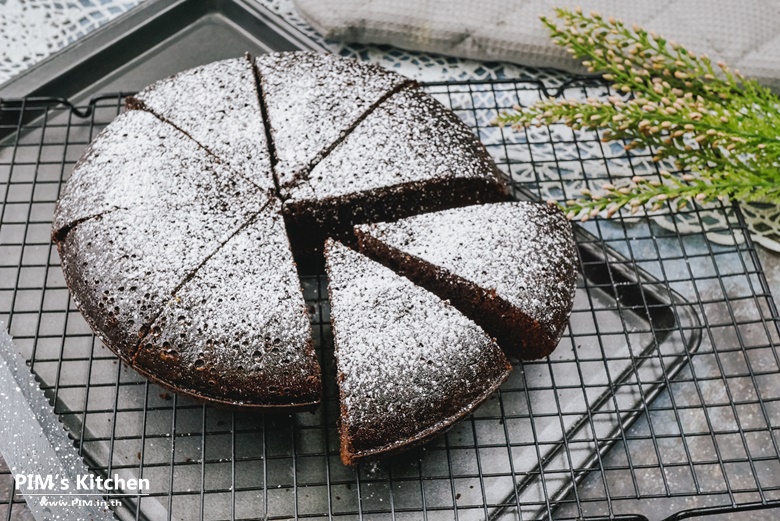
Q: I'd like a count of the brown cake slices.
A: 8